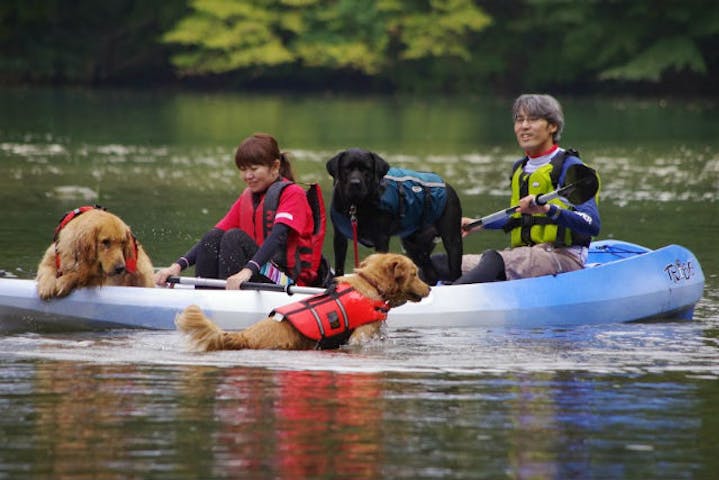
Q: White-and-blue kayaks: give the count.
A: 1